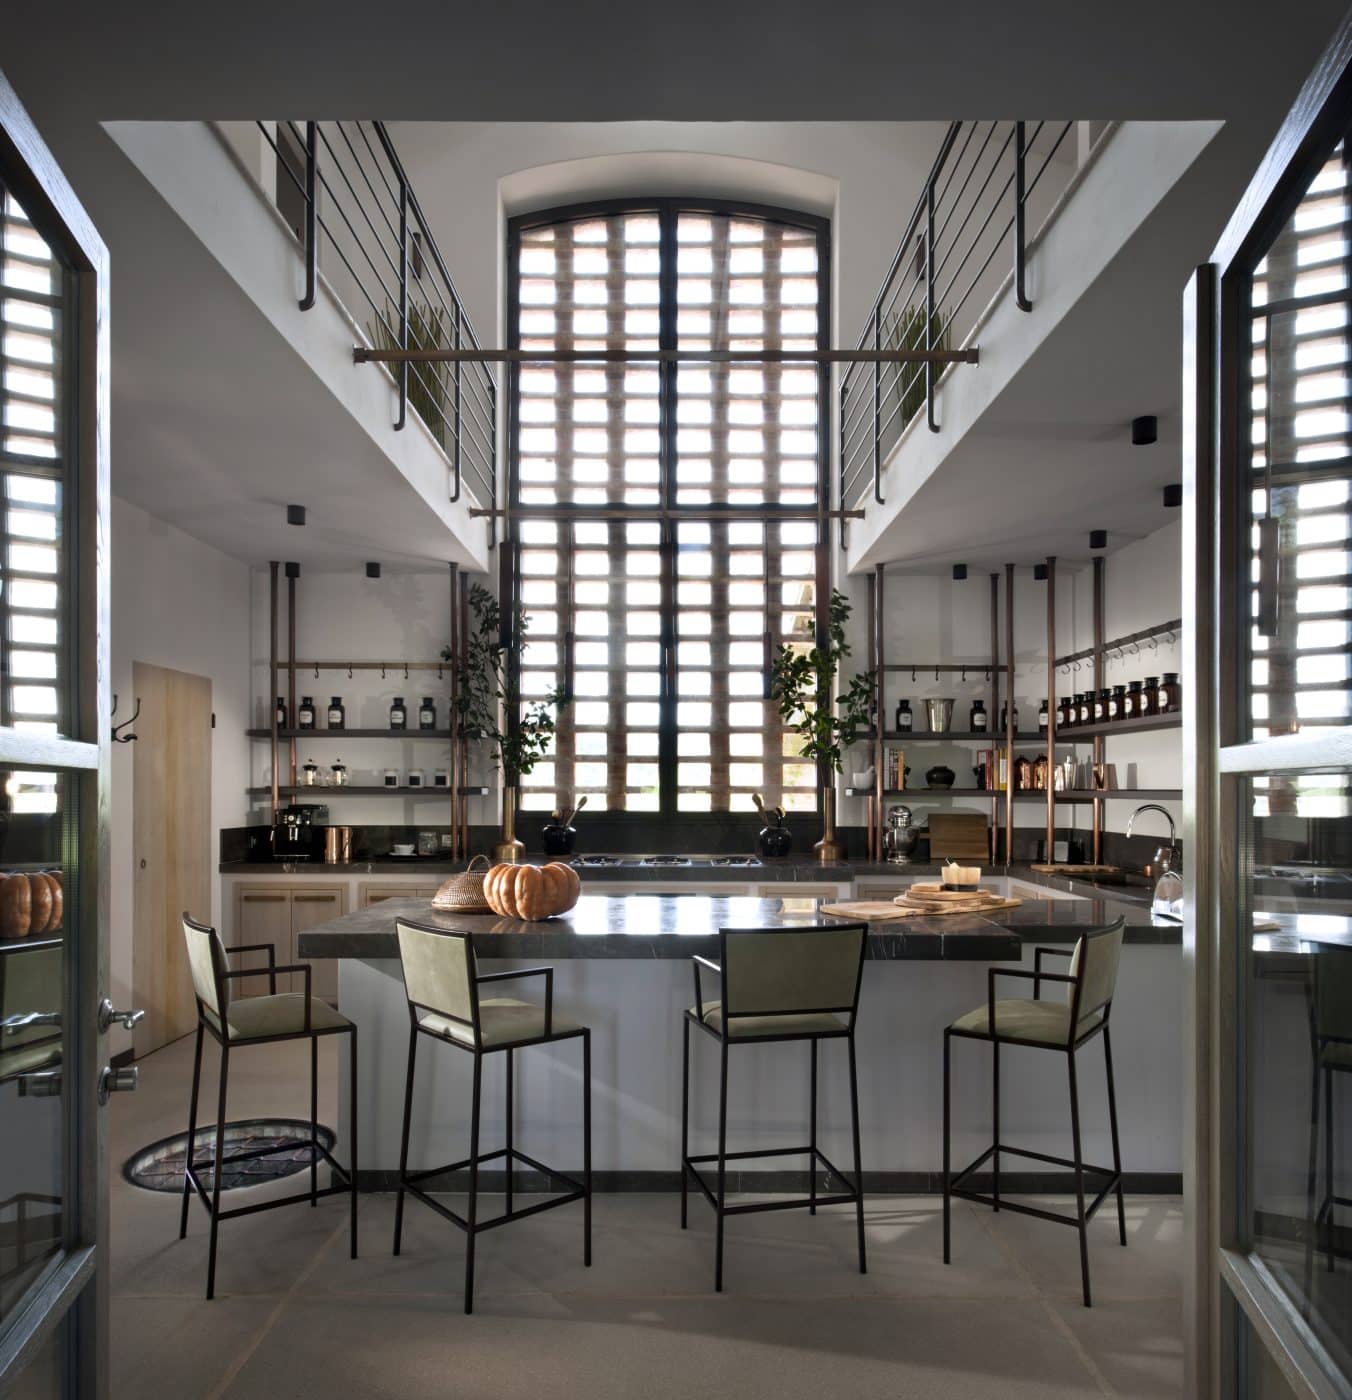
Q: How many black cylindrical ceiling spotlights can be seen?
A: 8